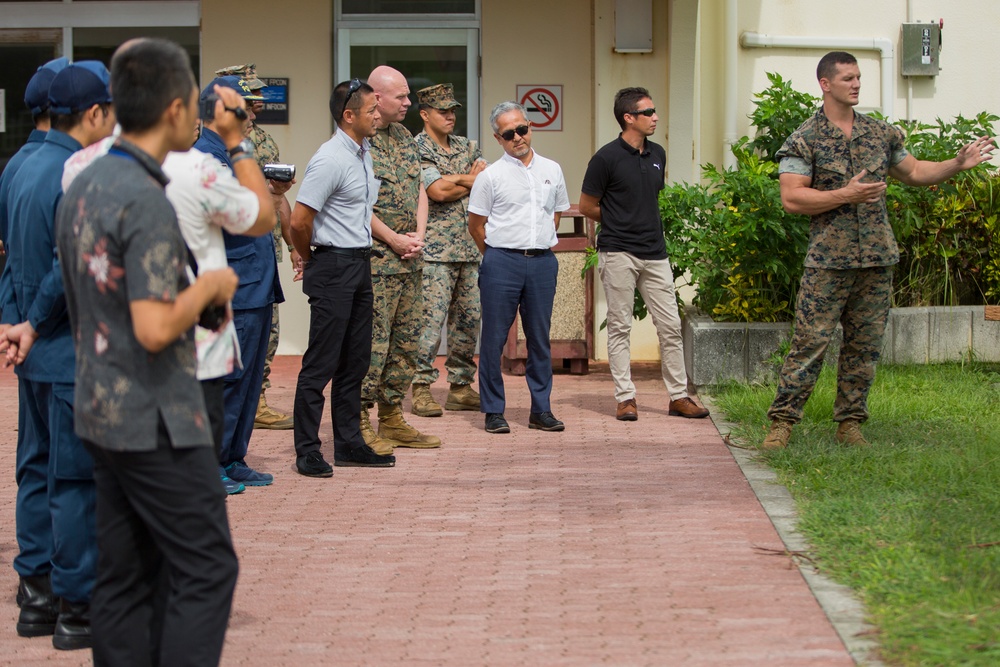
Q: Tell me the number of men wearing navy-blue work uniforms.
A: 3